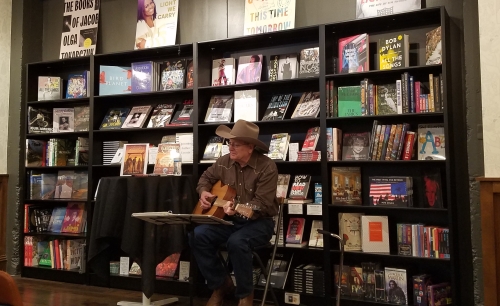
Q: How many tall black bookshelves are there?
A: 4